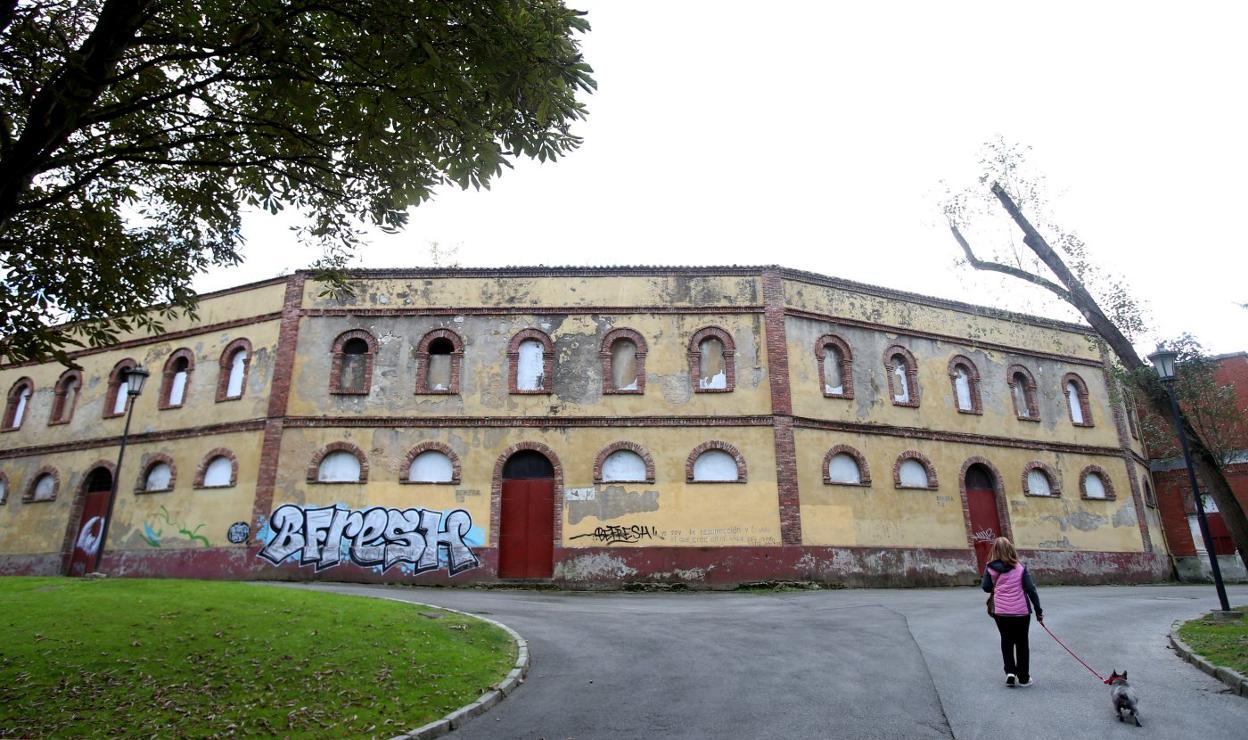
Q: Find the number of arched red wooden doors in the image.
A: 3